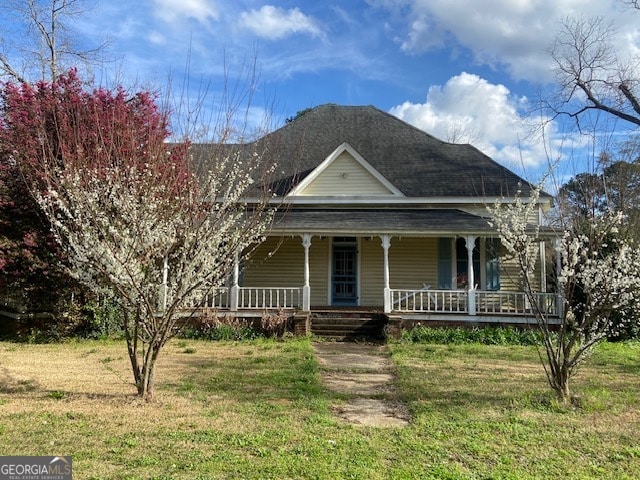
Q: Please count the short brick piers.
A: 2